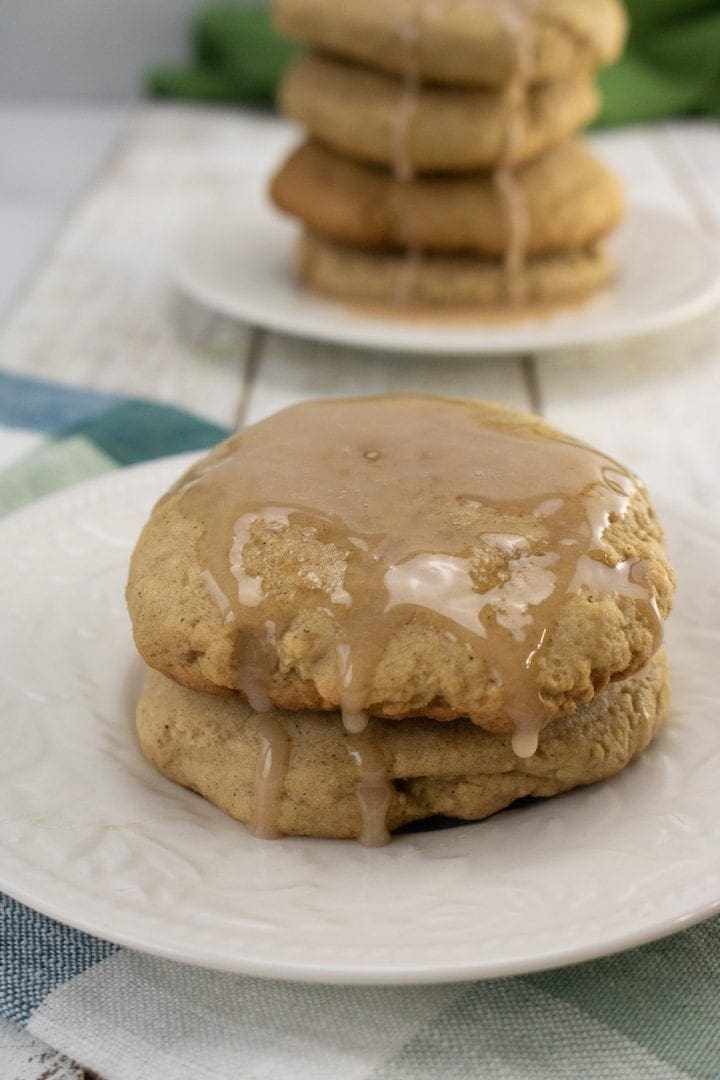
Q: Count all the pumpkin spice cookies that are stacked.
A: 6